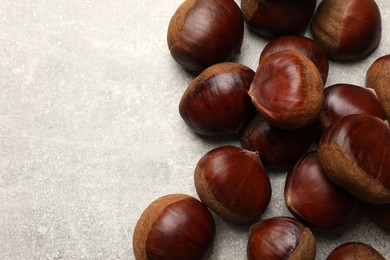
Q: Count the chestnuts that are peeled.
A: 0